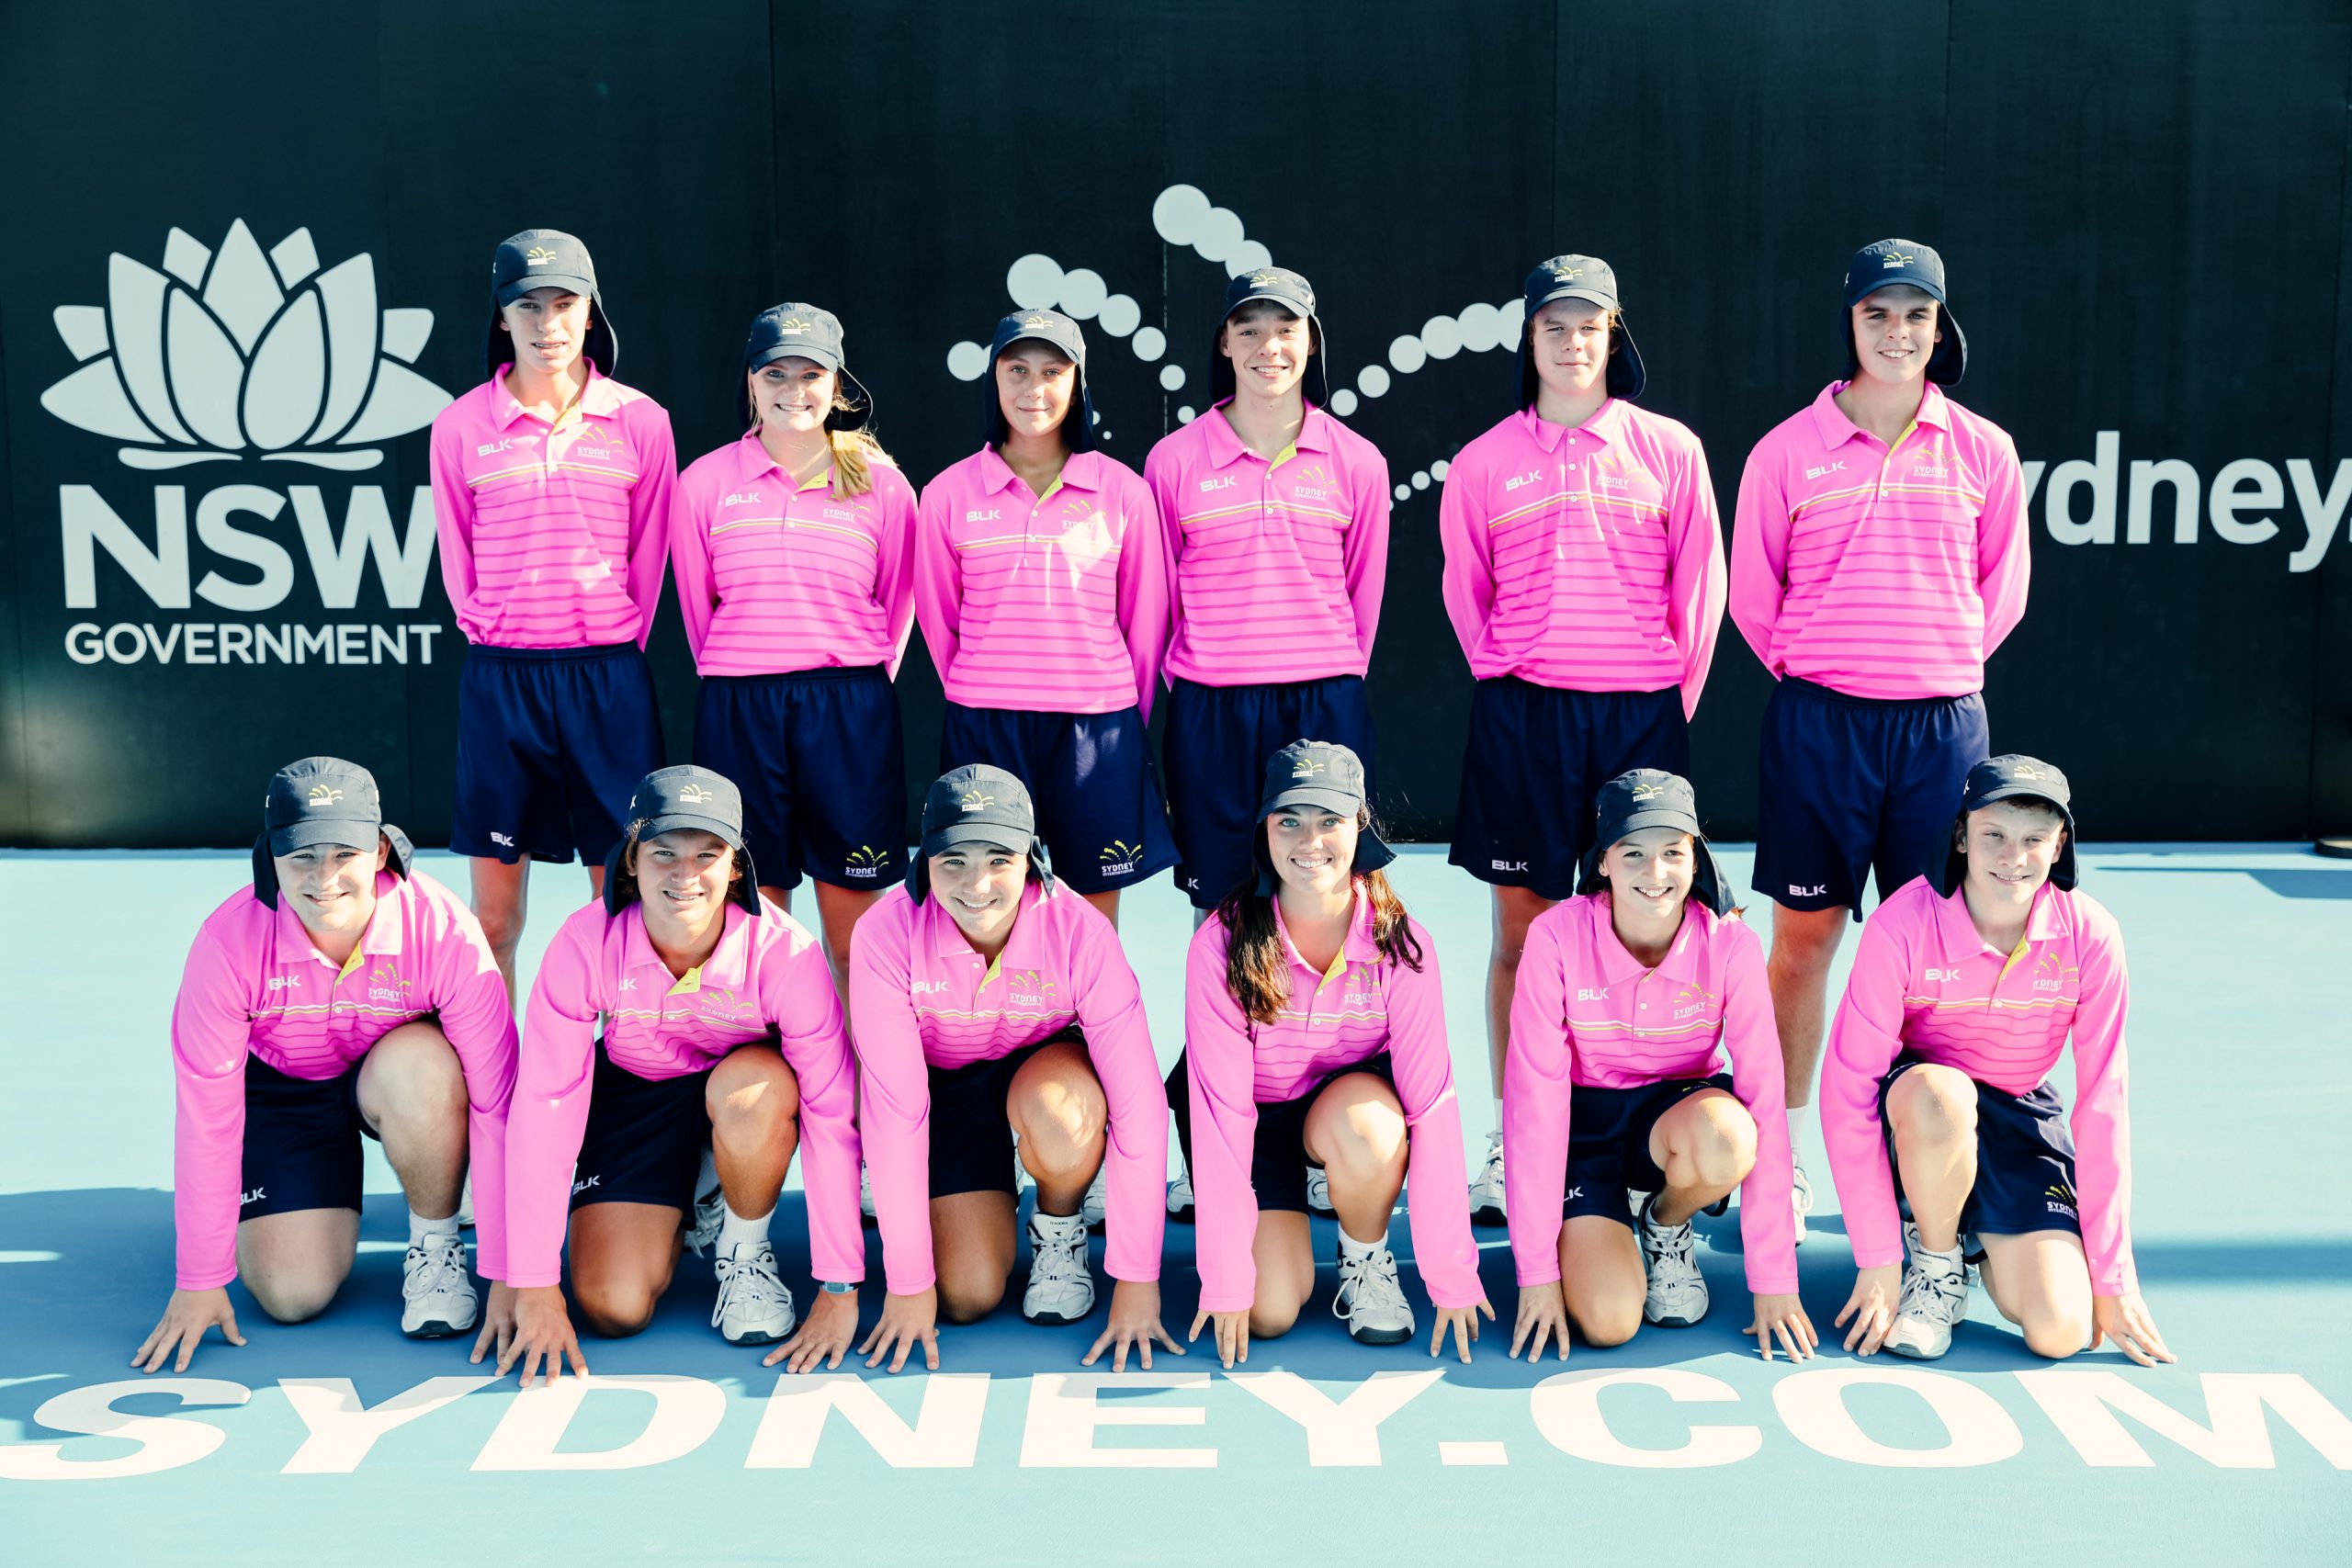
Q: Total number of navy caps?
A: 12